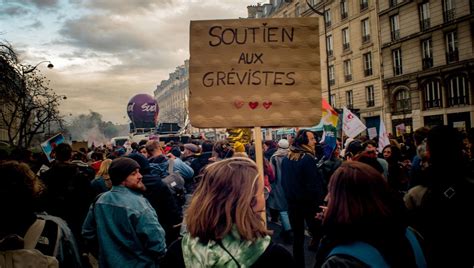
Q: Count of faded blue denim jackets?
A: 1